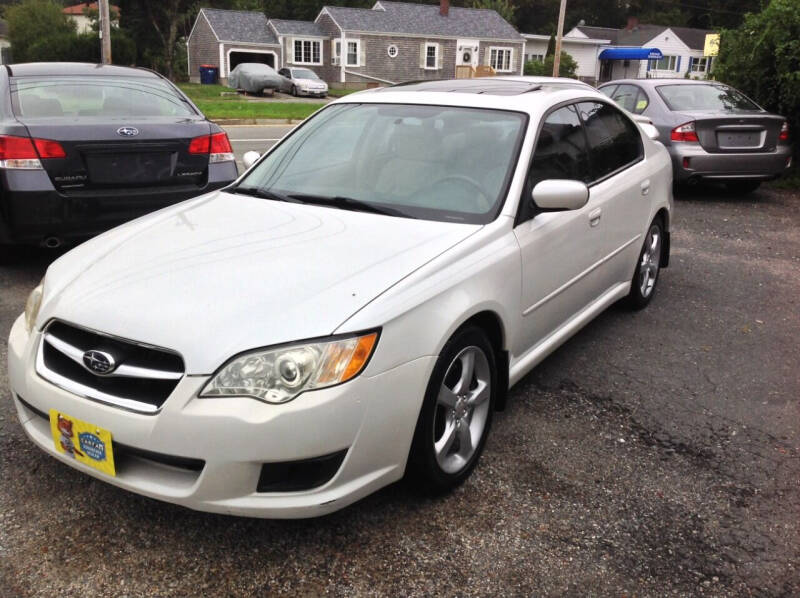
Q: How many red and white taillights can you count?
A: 4